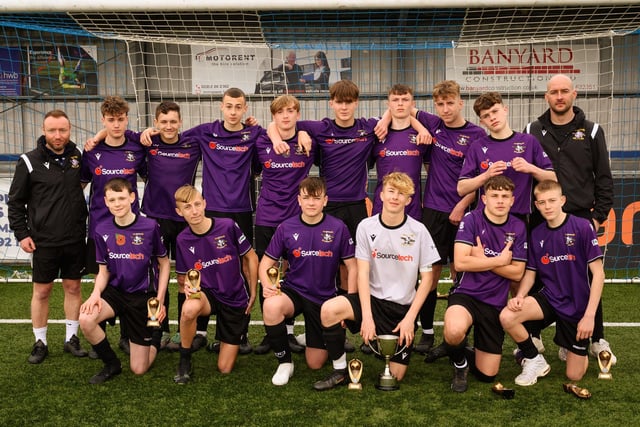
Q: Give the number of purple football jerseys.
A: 13